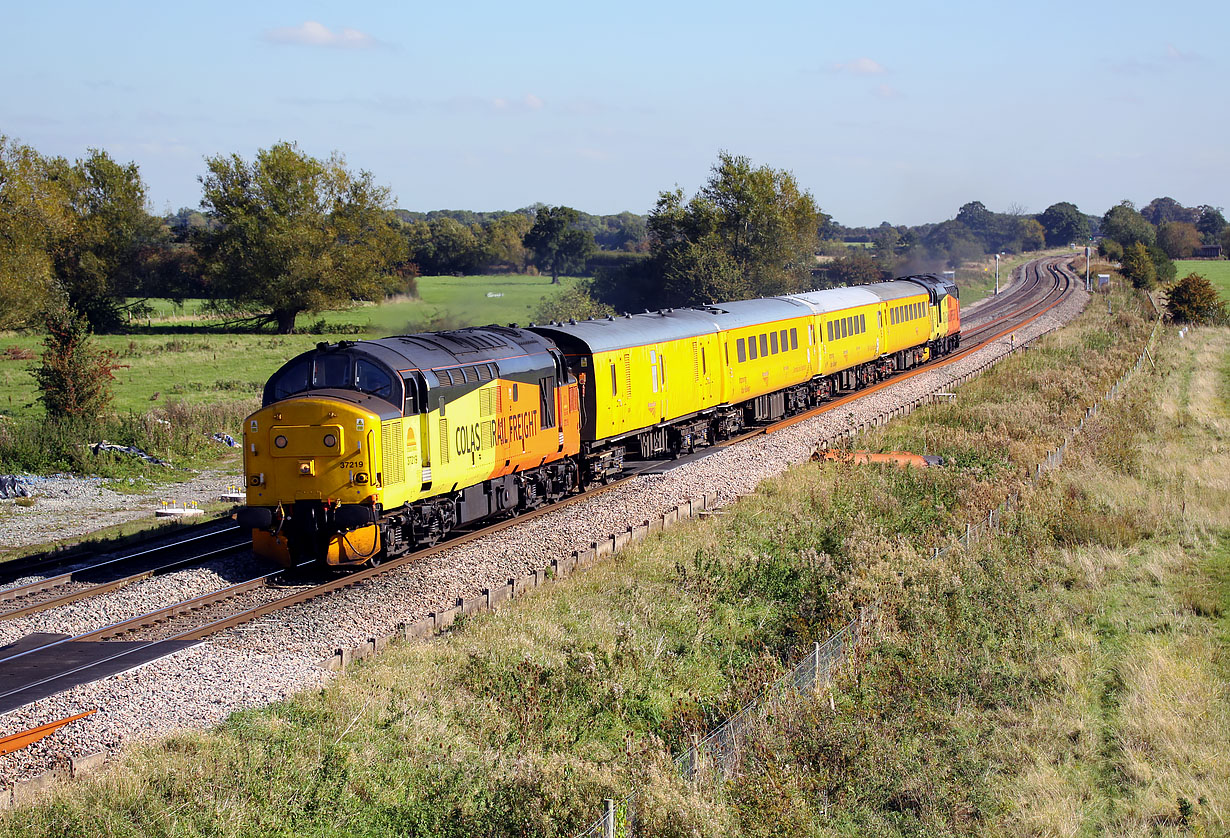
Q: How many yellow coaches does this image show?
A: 4